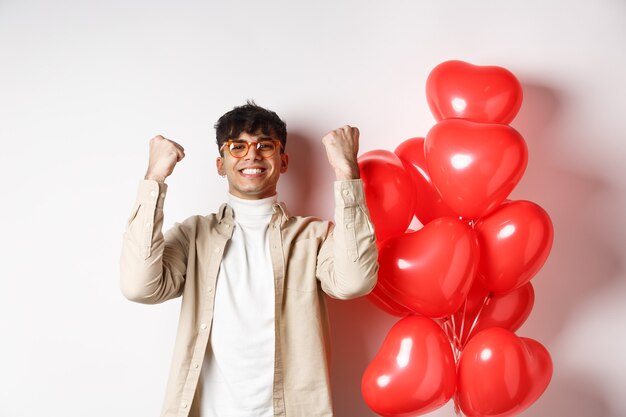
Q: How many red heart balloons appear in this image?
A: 10